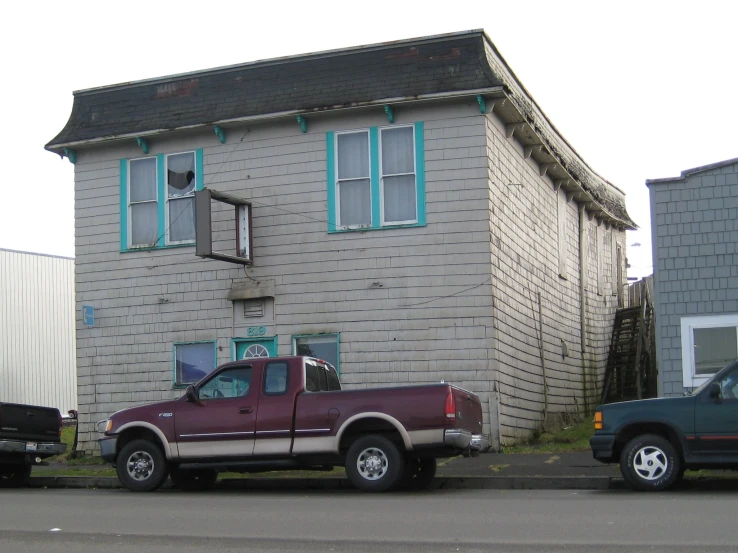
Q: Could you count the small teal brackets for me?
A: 6